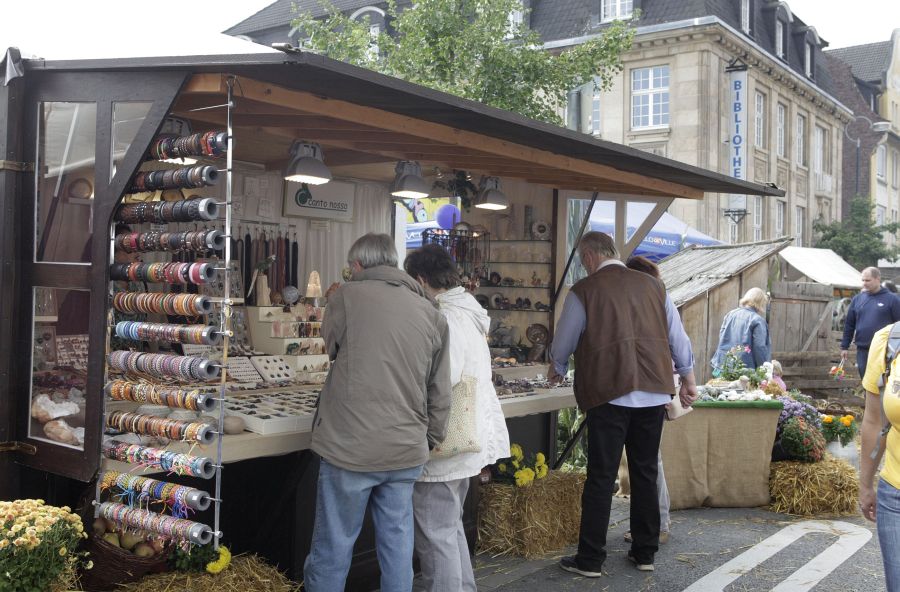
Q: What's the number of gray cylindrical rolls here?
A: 13